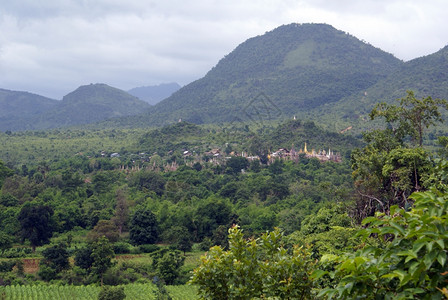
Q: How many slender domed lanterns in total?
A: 0